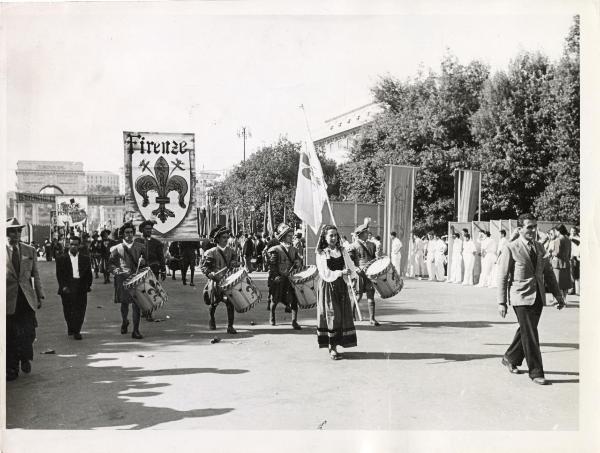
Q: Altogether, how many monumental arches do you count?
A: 1